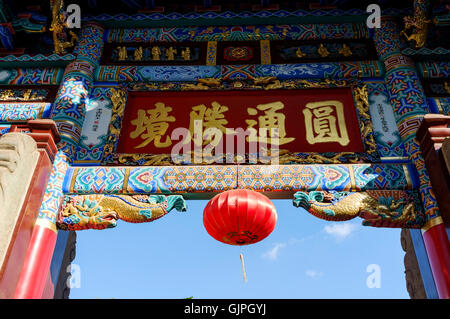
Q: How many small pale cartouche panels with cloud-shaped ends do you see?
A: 2